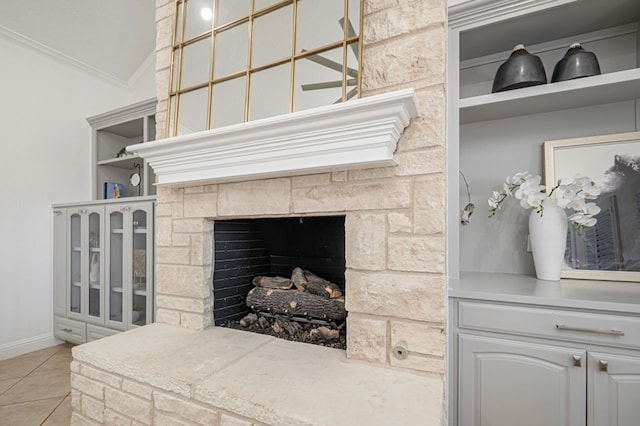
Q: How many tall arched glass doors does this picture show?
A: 4